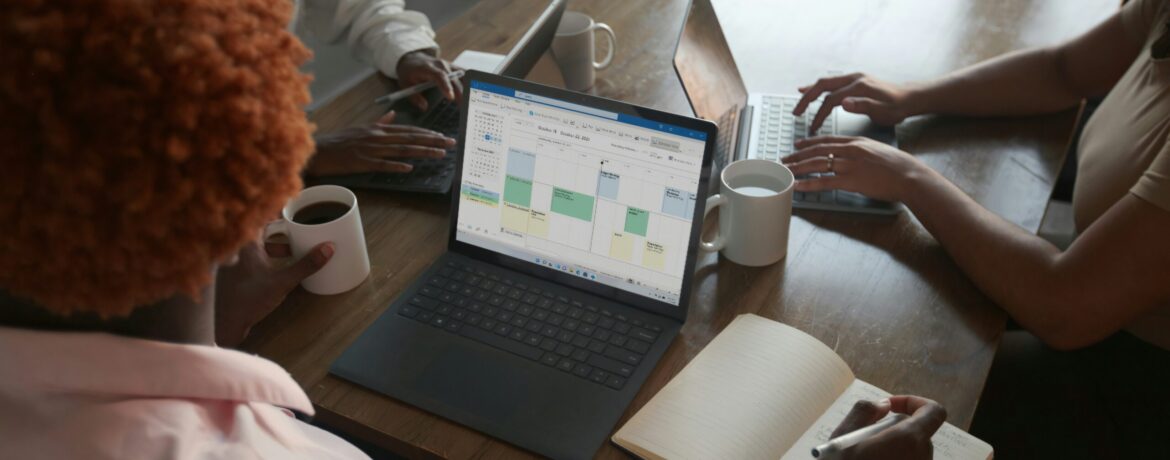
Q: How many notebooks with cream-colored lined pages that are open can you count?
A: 1